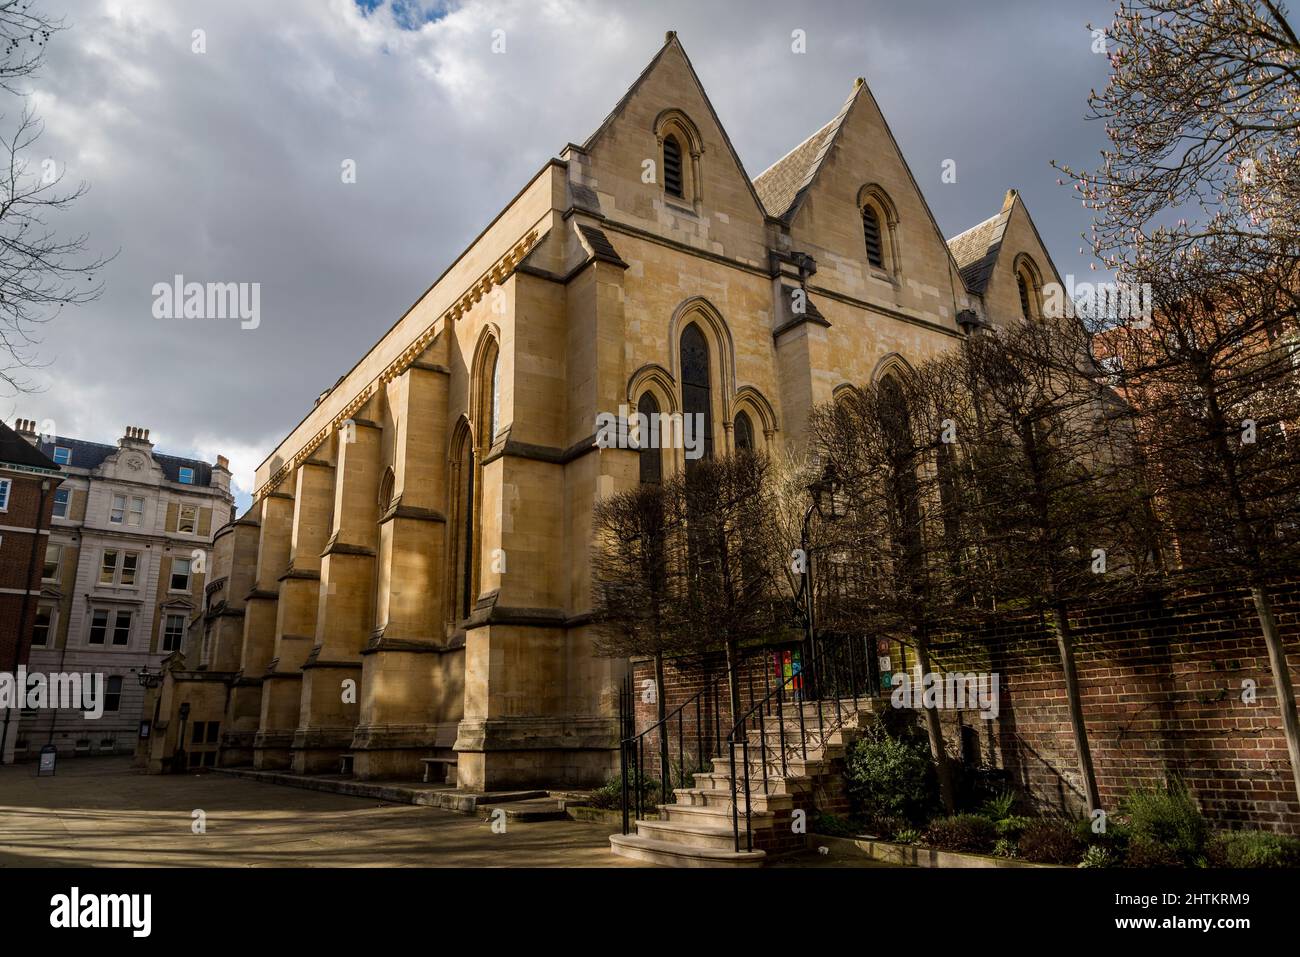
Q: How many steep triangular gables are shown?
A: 3